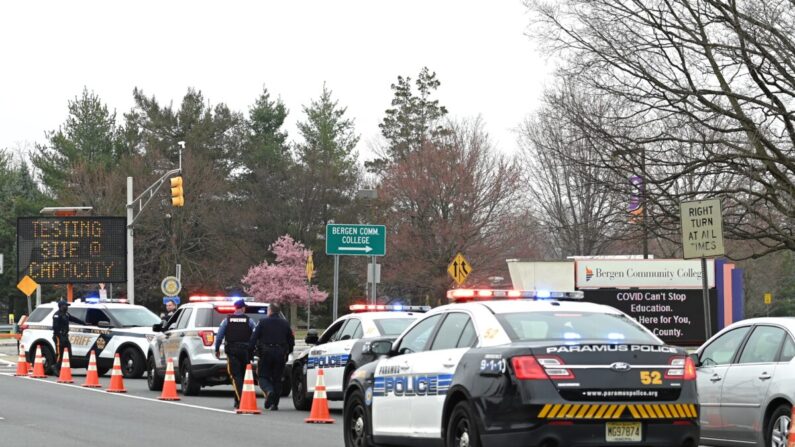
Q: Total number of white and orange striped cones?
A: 9